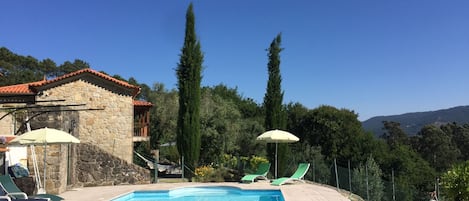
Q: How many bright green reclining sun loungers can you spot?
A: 2